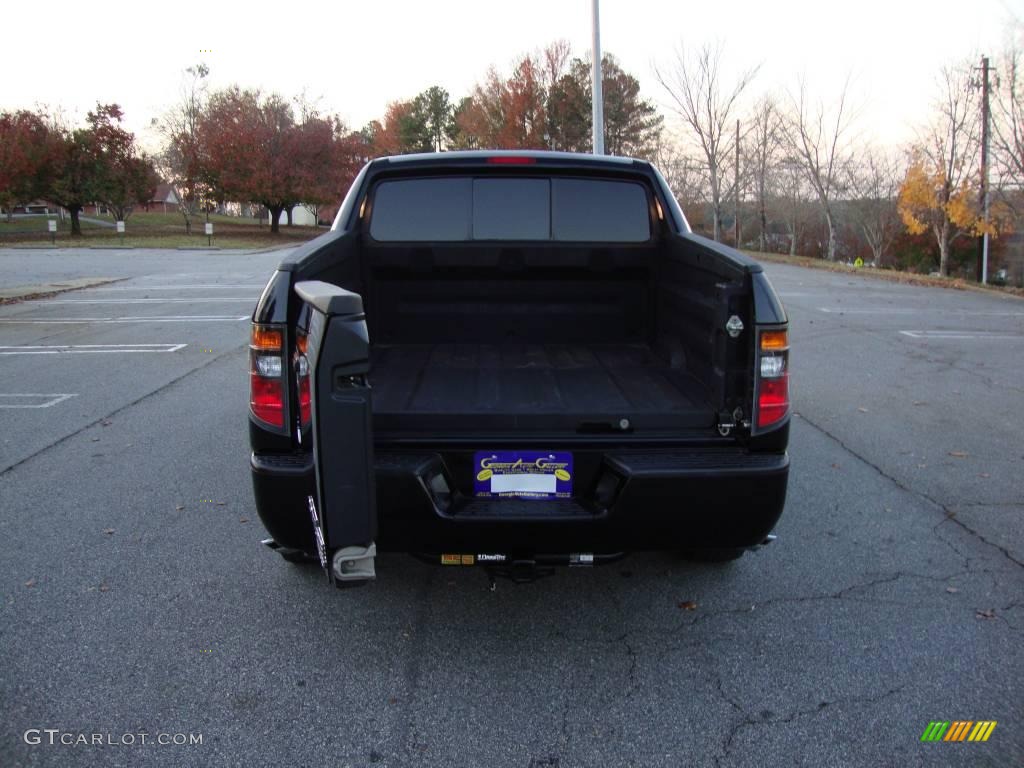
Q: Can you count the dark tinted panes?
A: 3